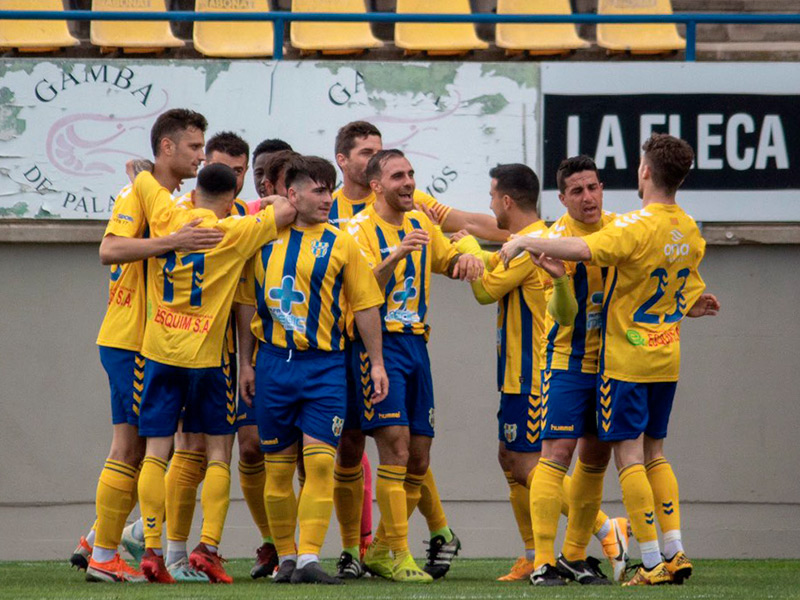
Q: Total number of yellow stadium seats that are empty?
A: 7